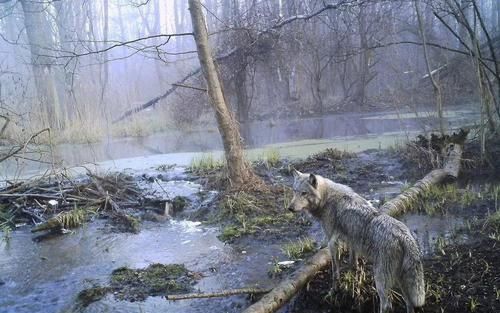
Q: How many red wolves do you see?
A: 0